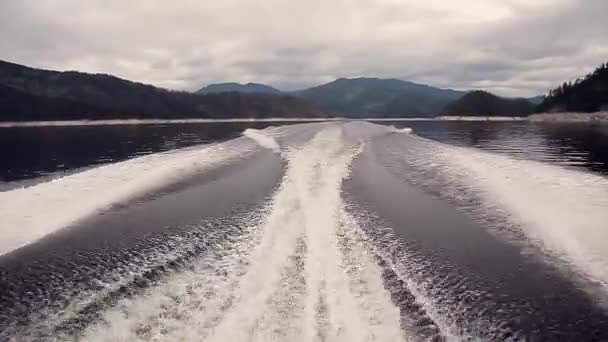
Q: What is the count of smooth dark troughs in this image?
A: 2